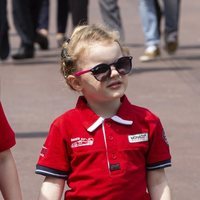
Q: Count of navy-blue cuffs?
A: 2